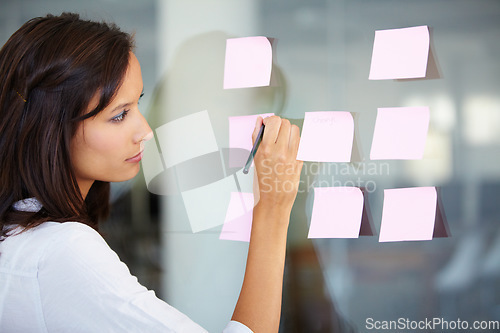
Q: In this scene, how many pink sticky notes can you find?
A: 8